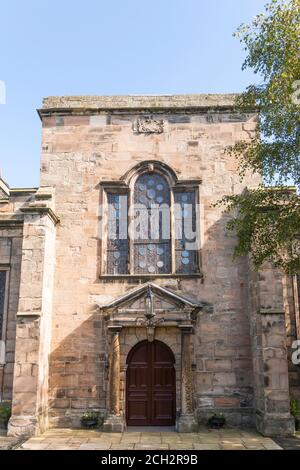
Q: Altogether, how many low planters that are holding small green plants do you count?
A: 2